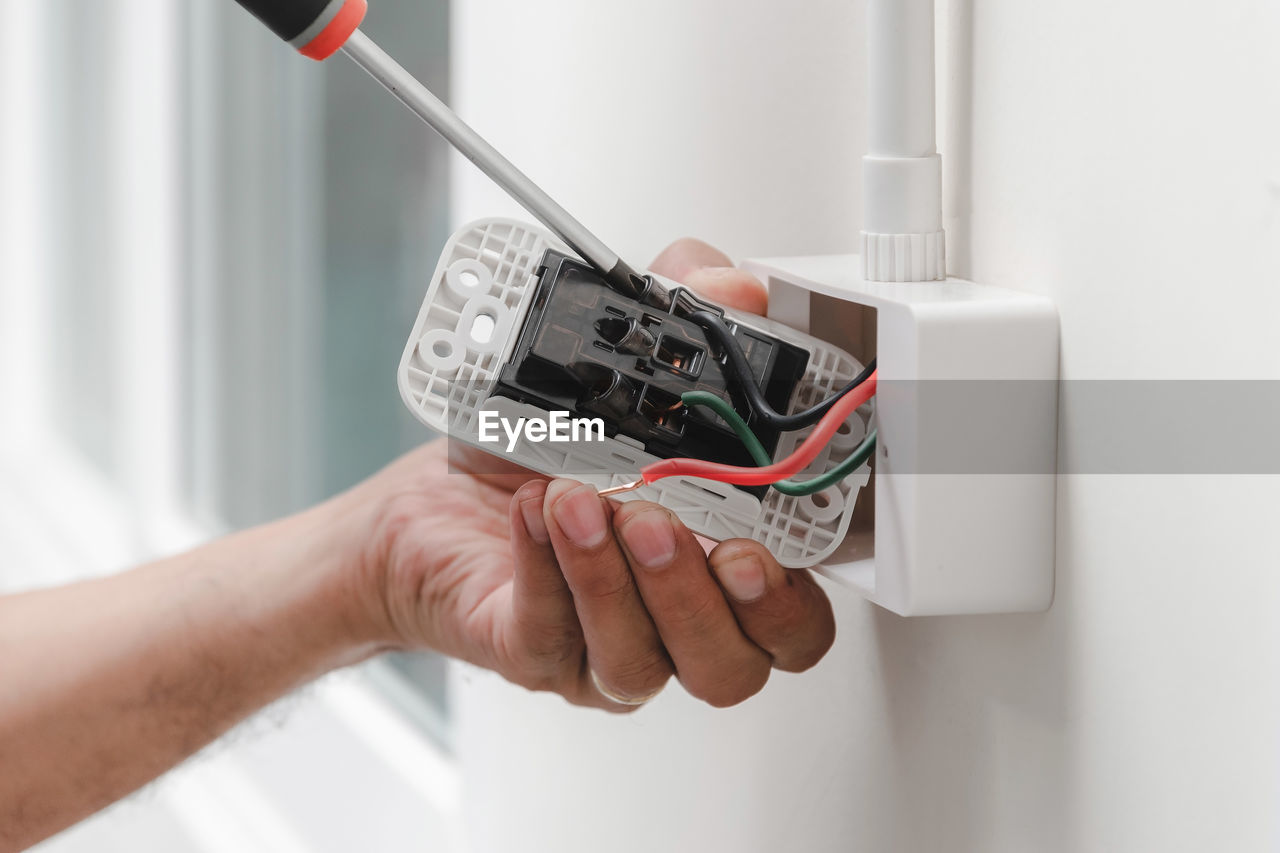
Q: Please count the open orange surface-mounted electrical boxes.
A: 0